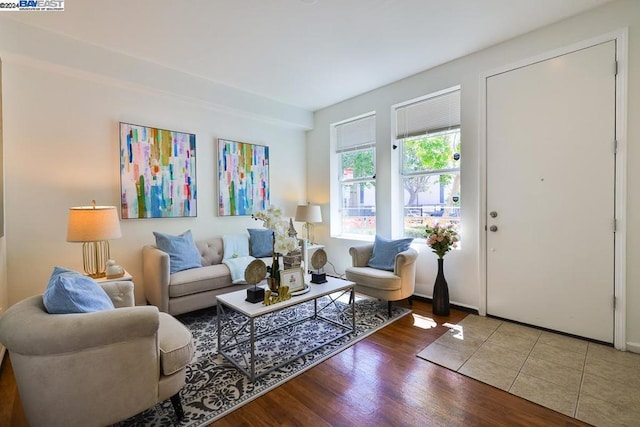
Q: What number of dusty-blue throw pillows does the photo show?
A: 4